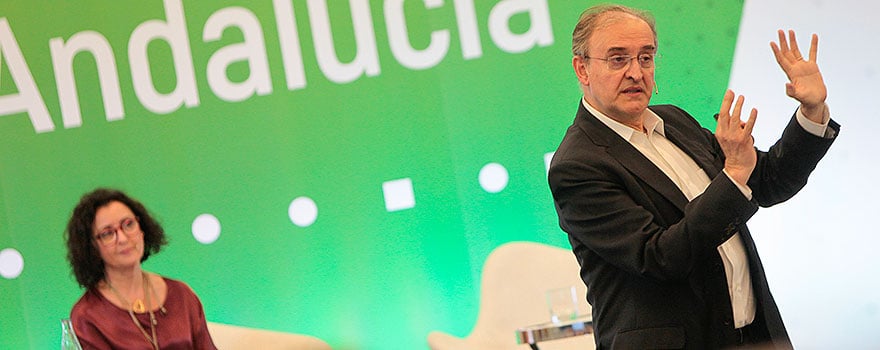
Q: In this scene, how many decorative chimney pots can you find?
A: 0